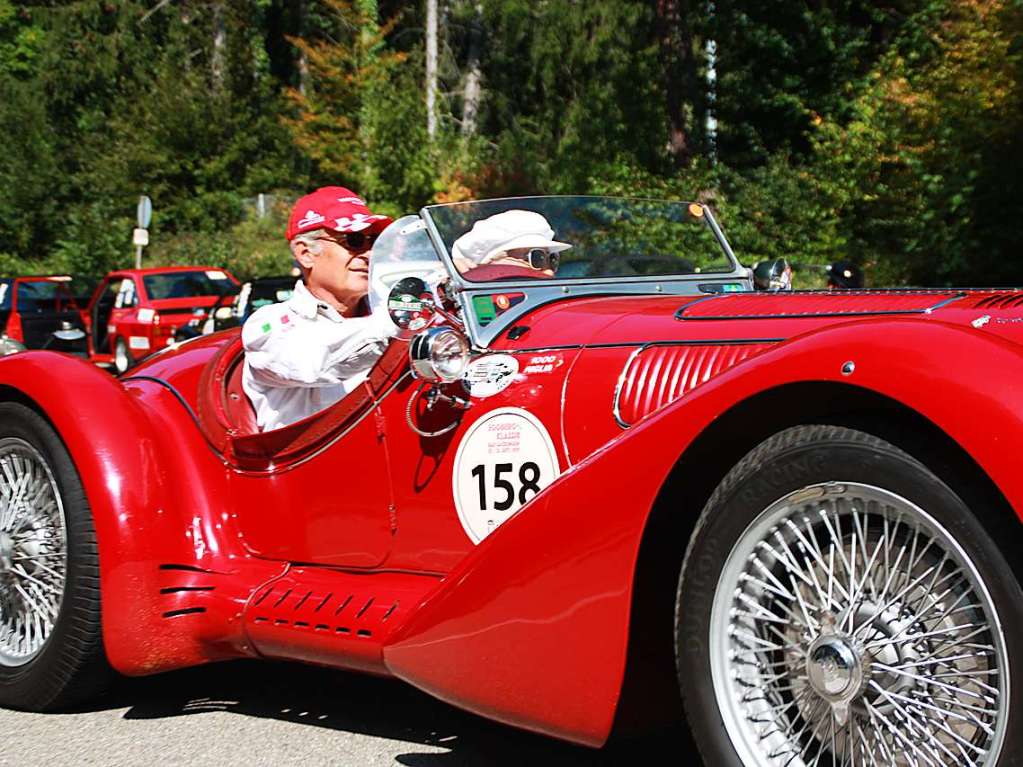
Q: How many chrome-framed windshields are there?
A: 1